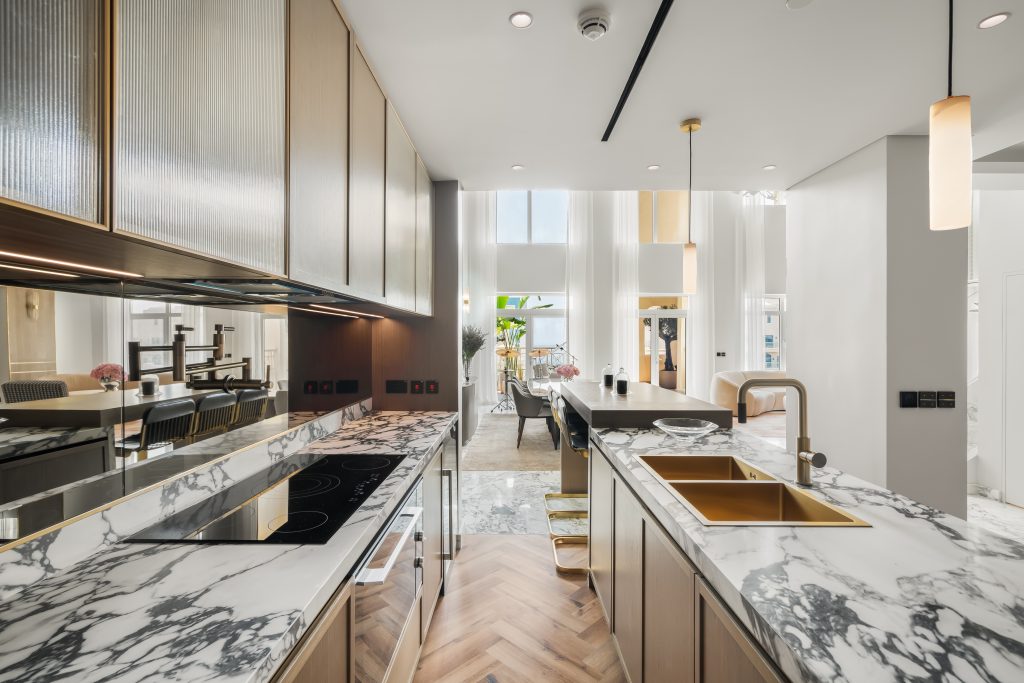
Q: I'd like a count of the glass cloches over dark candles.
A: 2